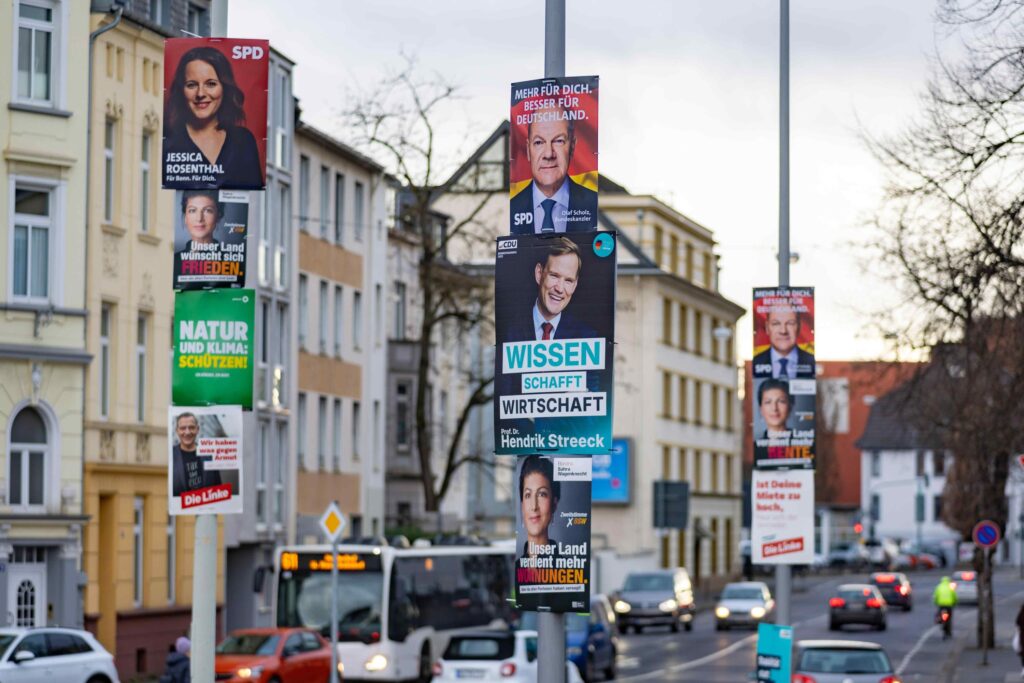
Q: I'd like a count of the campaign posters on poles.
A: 11